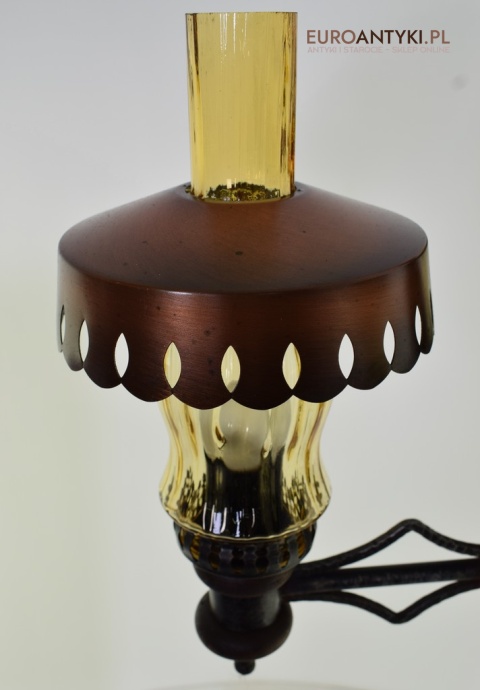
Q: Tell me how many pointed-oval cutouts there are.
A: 9